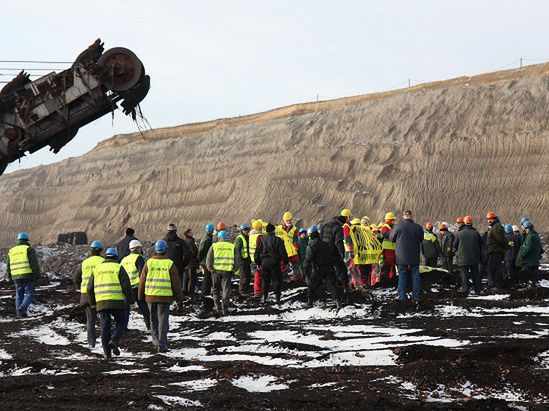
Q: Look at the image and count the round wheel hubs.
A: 1